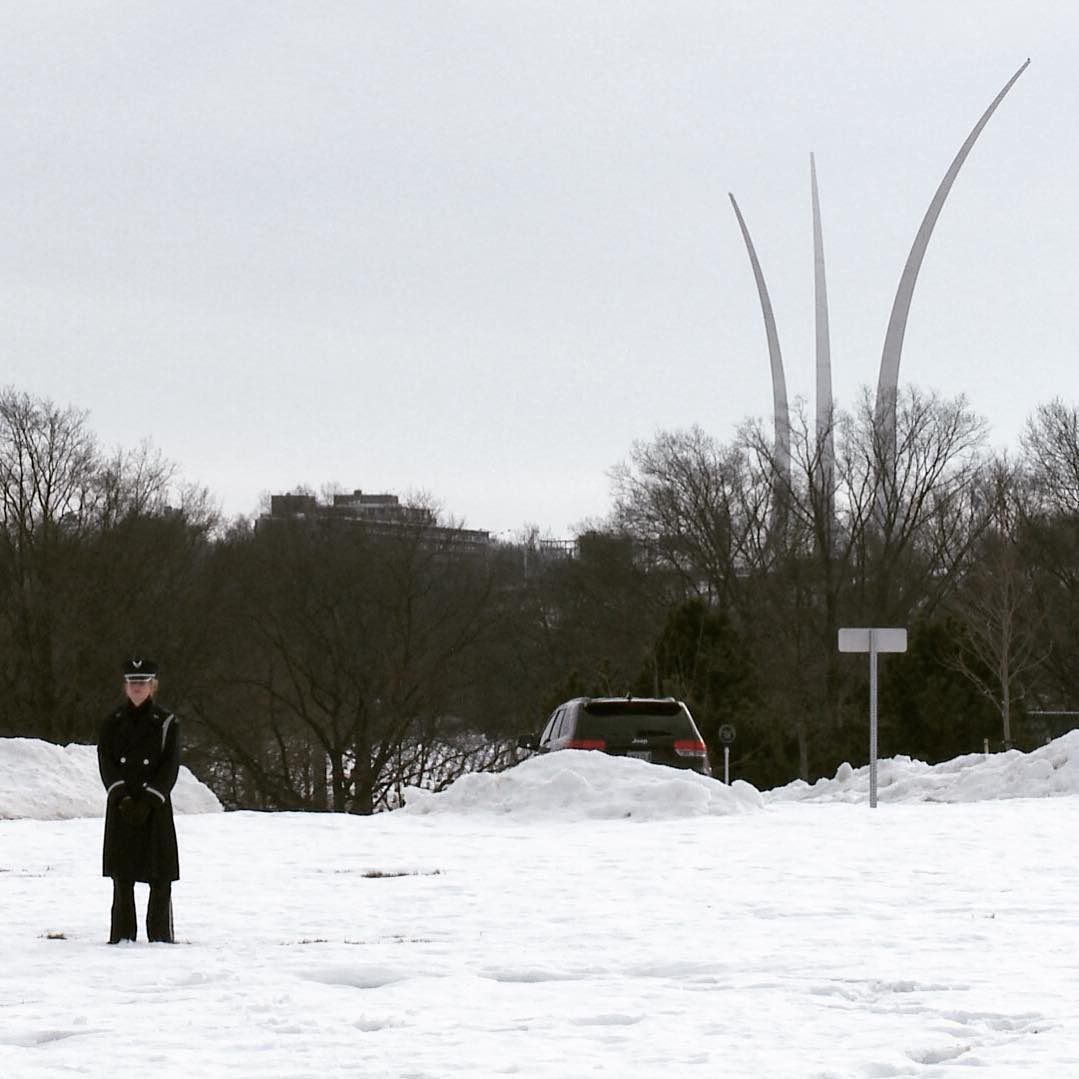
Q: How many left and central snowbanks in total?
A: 2